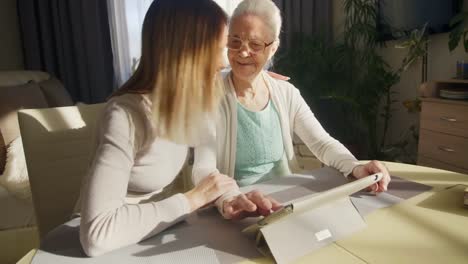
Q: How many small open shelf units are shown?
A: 1